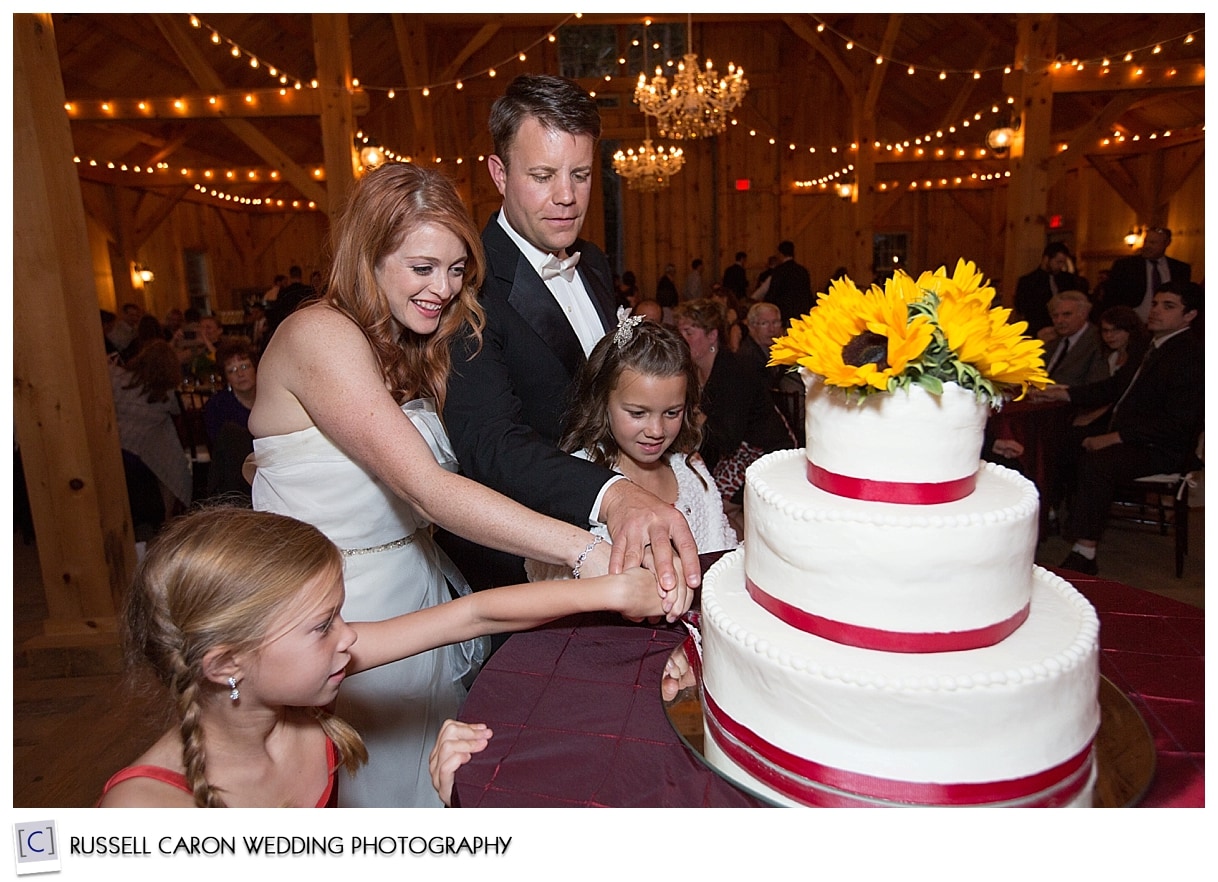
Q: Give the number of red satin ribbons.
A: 3